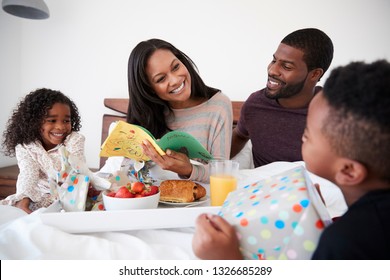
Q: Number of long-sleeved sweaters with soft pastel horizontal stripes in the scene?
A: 1